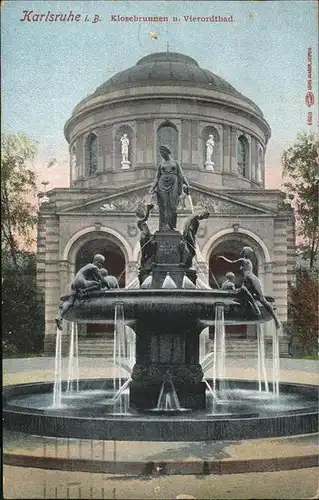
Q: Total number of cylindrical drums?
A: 1